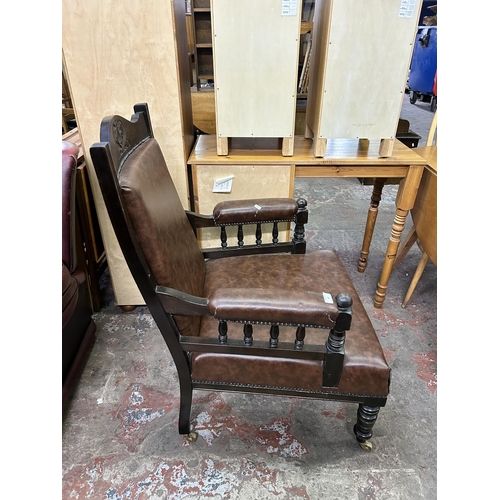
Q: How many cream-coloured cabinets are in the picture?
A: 2